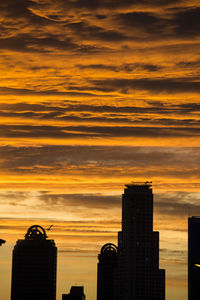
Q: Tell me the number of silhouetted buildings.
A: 5